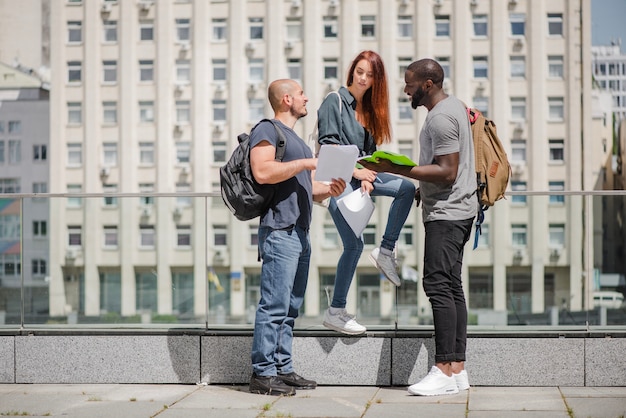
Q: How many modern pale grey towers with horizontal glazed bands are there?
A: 1